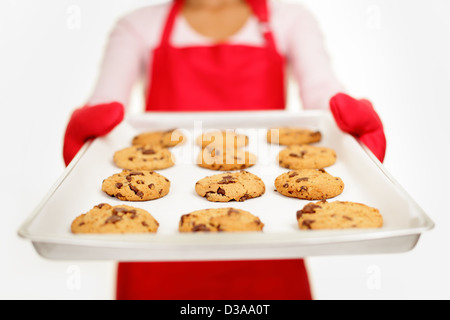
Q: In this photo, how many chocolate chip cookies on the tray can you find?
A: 12